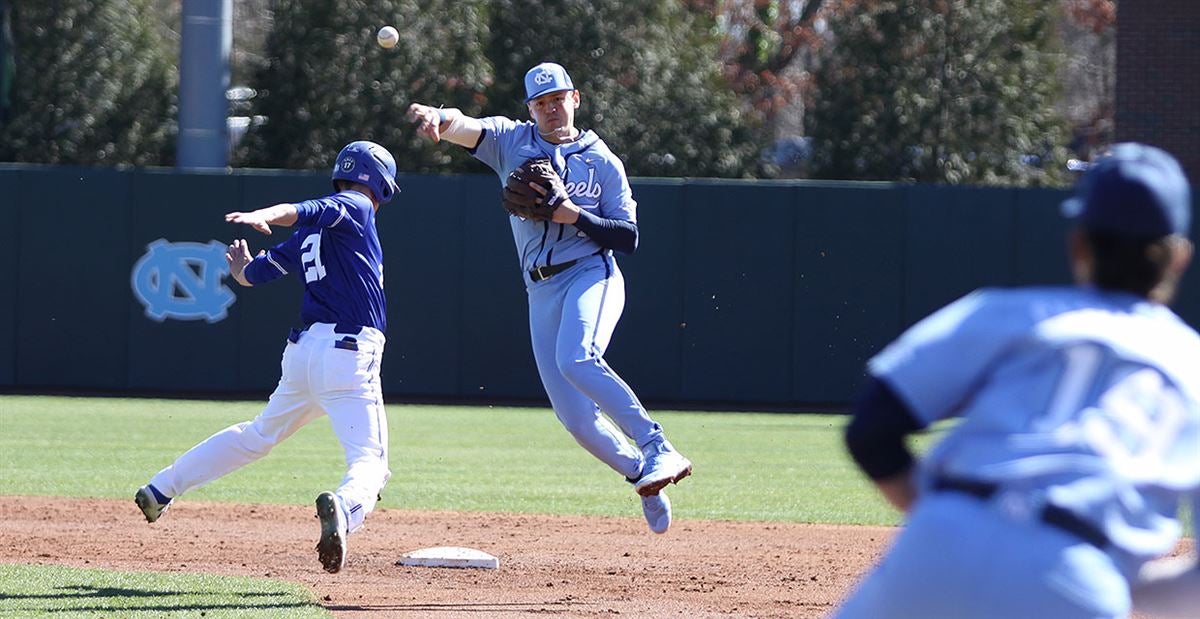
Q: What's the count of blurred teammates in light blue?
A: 1